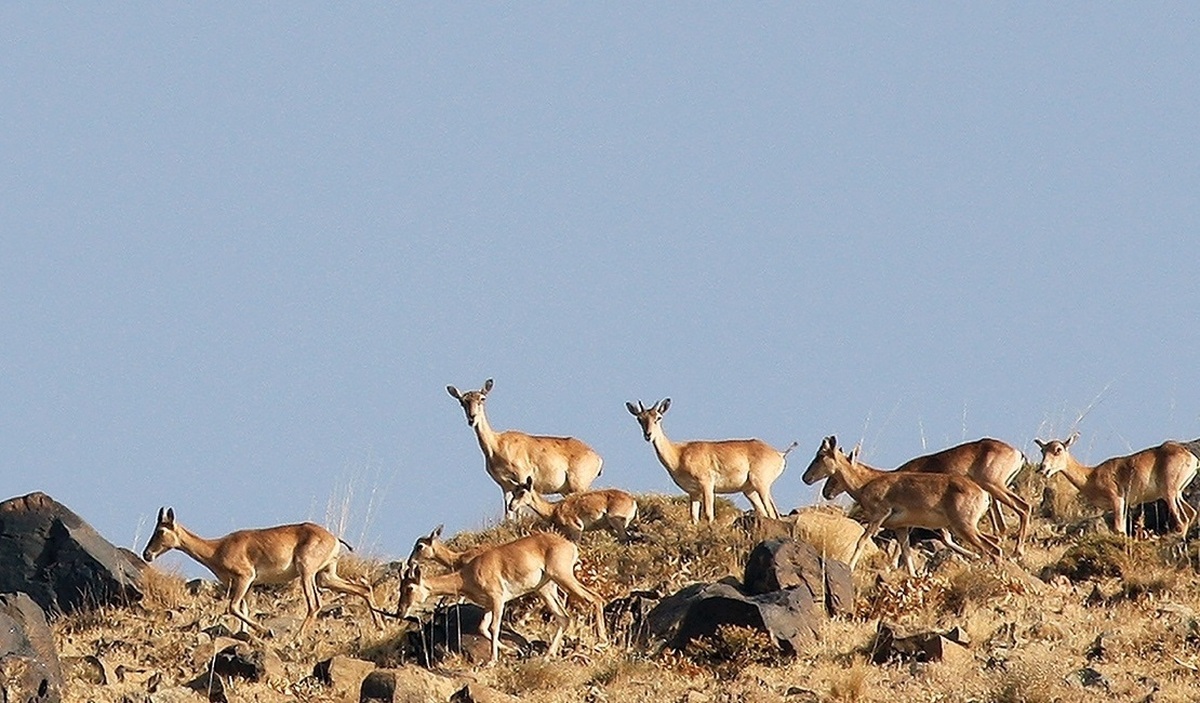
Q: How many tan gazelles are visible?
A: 9